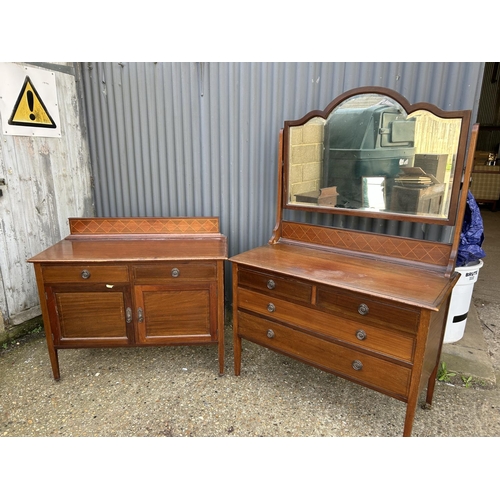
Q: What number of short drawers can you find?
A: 4